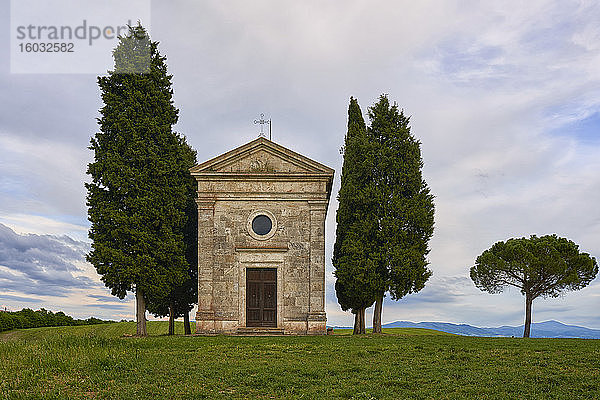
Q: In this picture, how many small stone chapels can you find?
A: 1